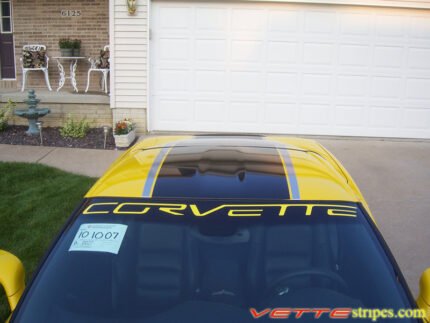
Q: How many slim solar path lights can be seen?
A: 2